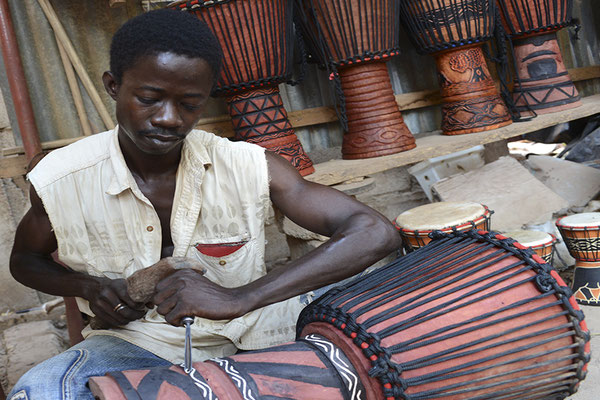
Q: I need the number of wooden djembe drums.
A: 8